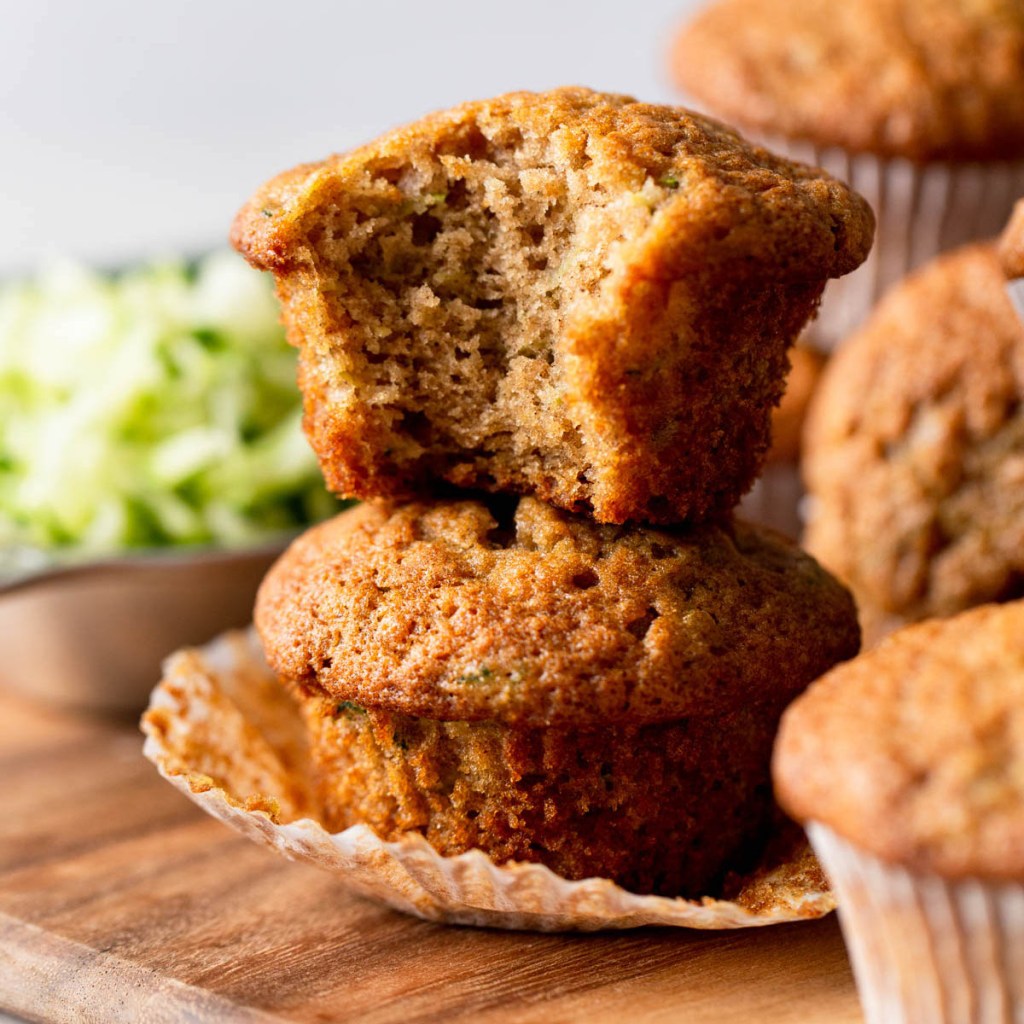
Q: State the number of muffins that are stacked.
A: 2